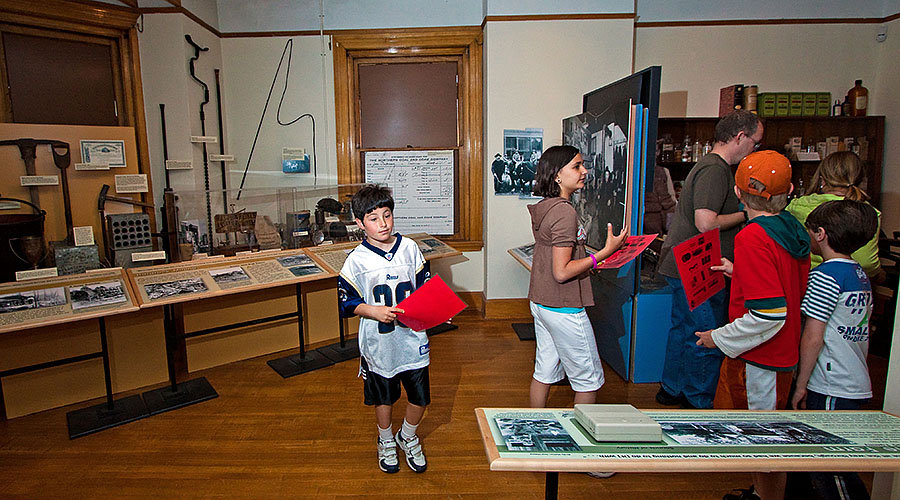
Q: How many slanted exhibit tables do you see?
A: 5